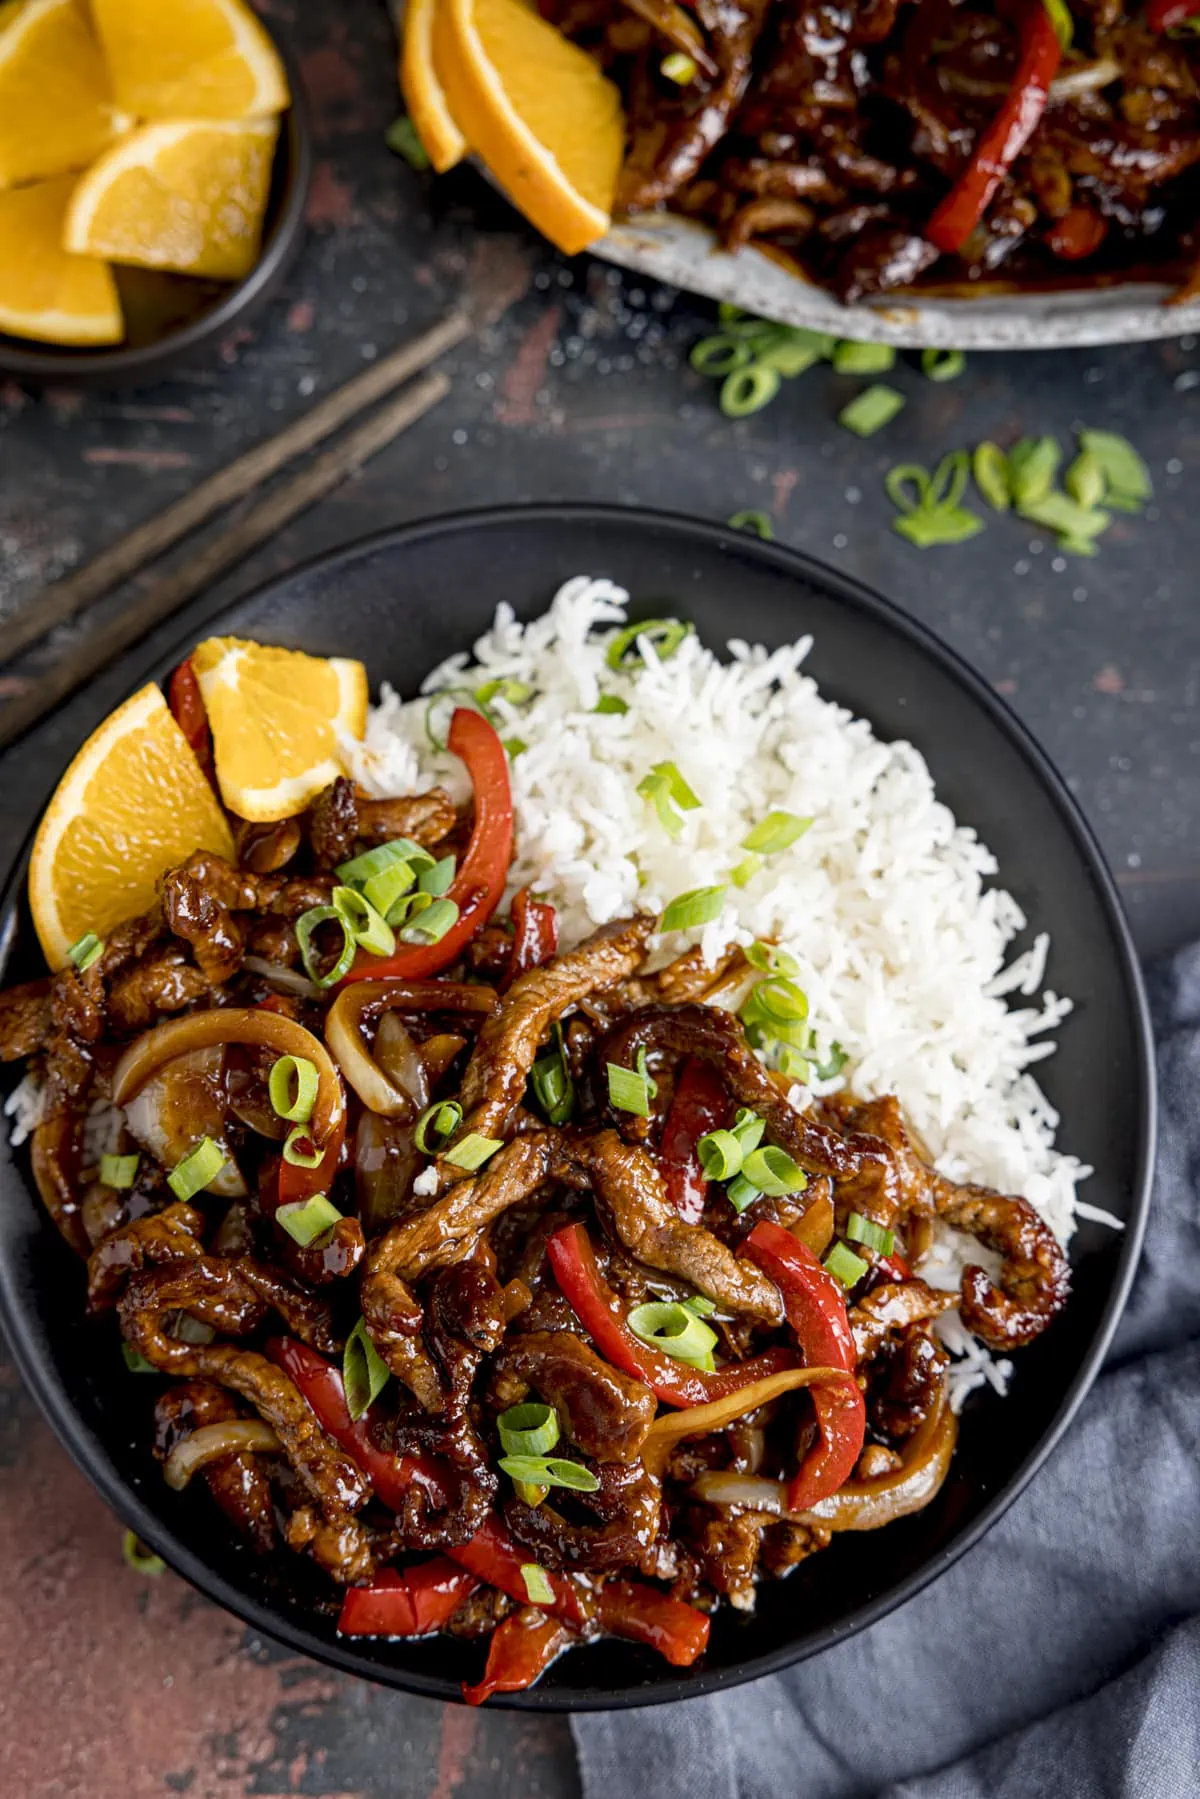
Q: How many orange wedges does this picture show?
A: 8